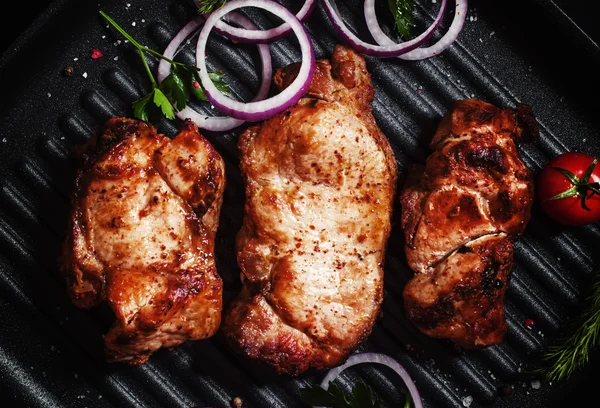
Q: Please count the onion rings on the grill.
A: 6